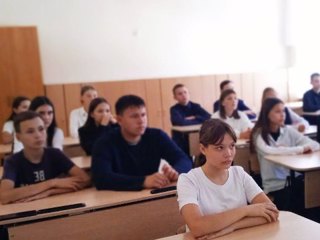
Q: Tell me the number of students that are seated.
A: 13